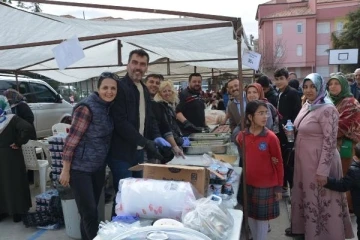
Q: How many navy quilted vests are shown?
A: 1